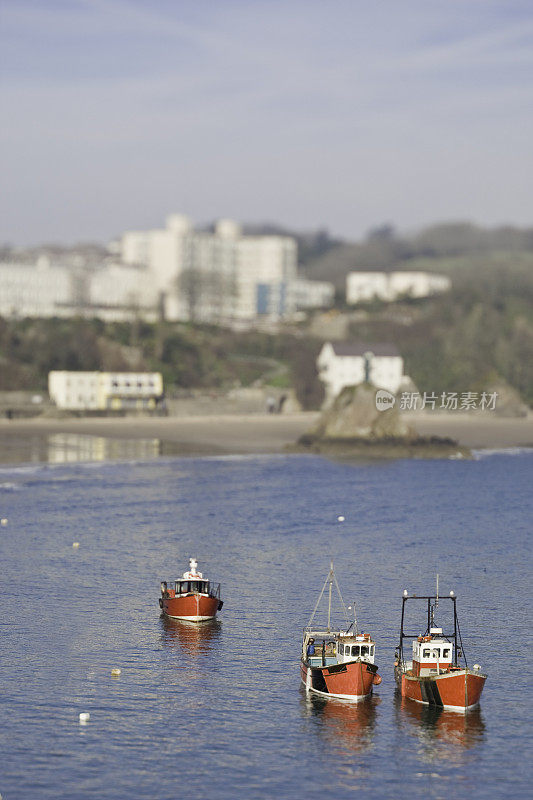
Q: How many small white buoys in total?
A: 5